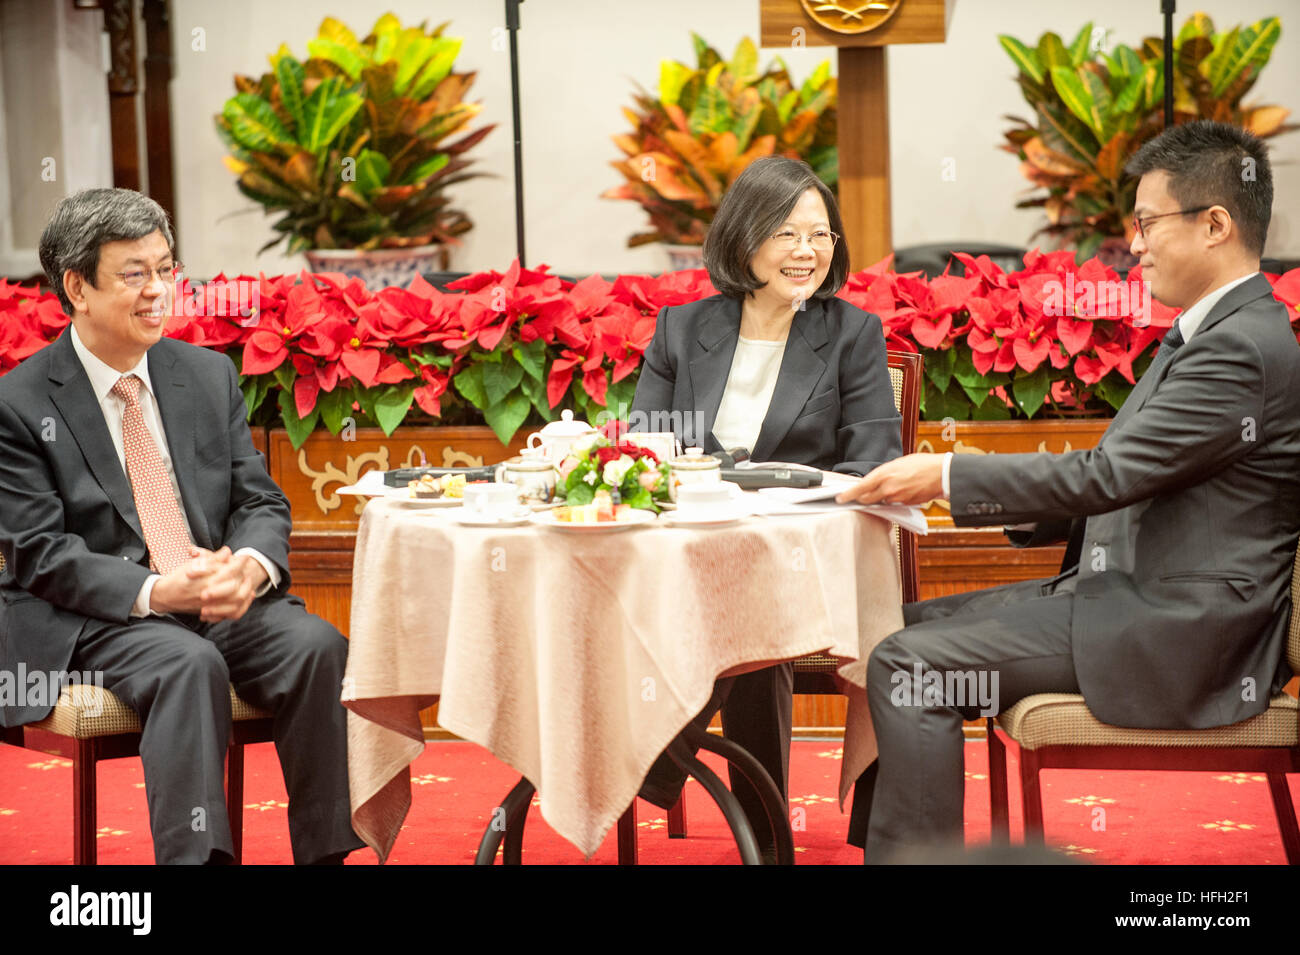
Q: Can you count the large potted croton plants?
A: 3